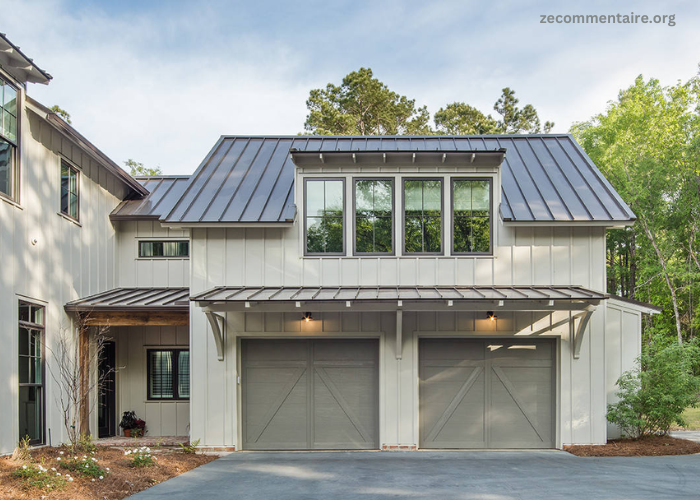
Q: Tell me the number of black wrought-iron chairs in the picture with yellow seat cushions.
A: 0